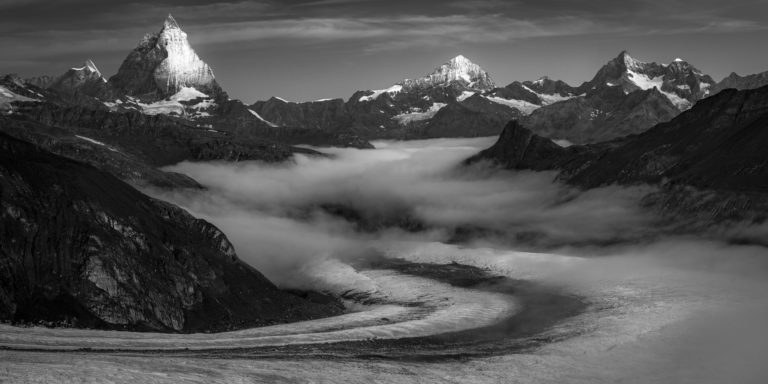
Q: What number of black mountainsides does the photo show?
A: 2